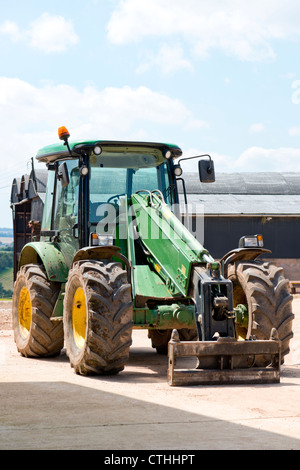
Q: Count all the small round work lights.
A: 4